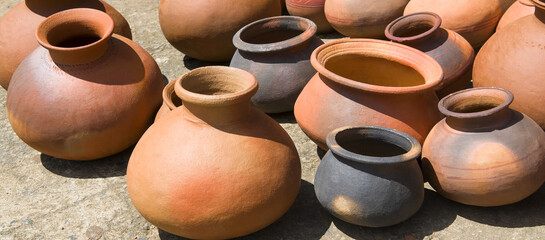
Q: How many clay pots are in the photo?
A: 15